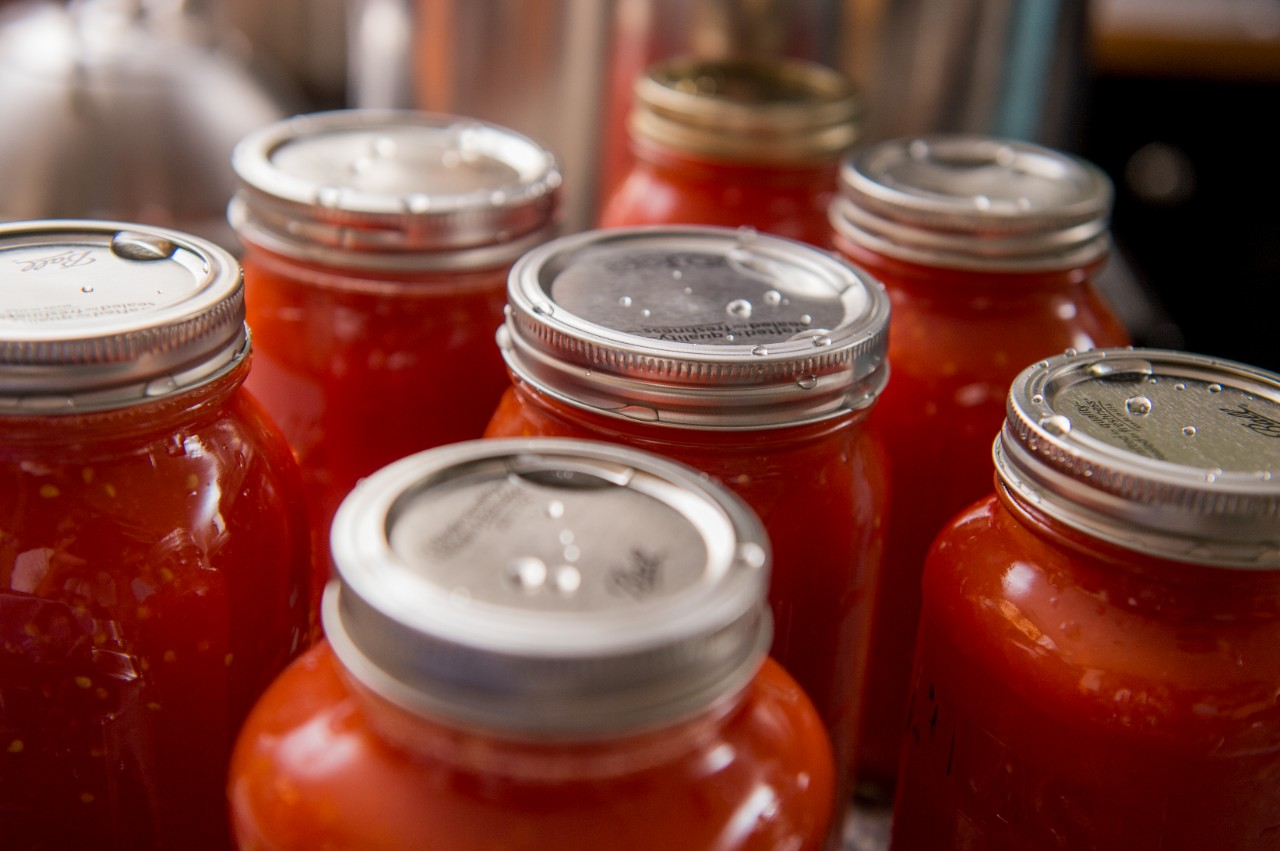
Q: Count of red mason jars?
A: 7